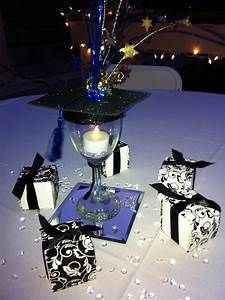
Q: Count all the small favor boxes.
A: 5